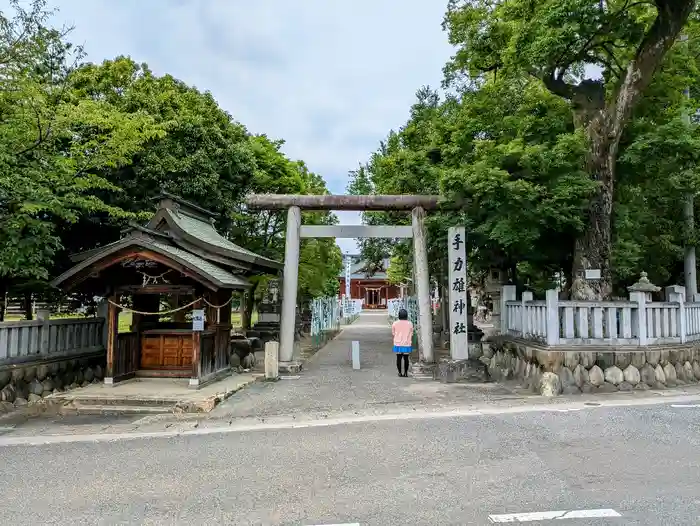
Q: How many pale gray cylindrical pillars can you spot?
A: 2